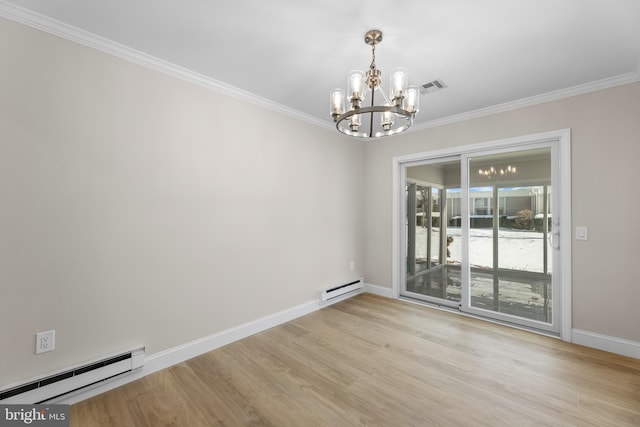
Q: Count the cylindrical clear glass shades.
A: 6